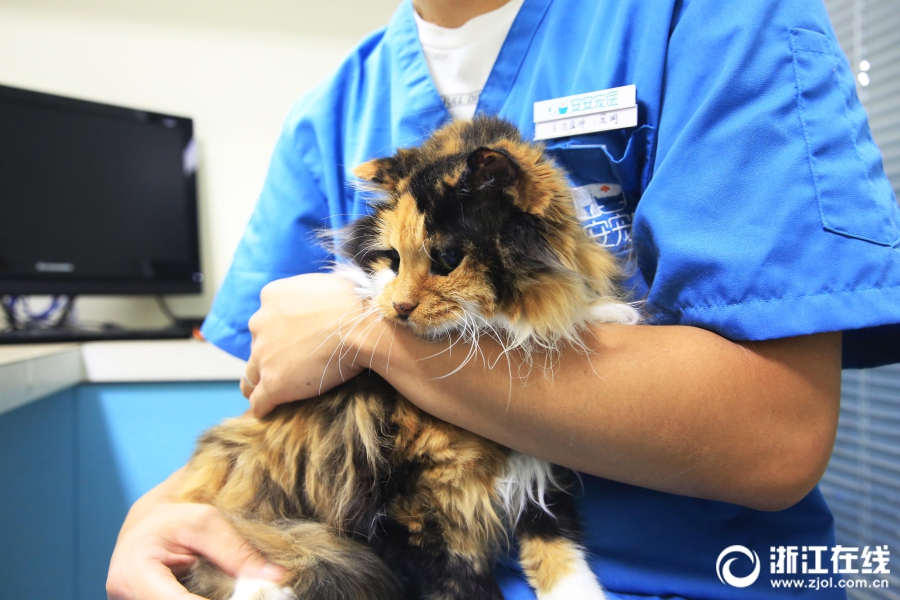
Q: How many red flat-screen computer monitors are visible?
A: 0